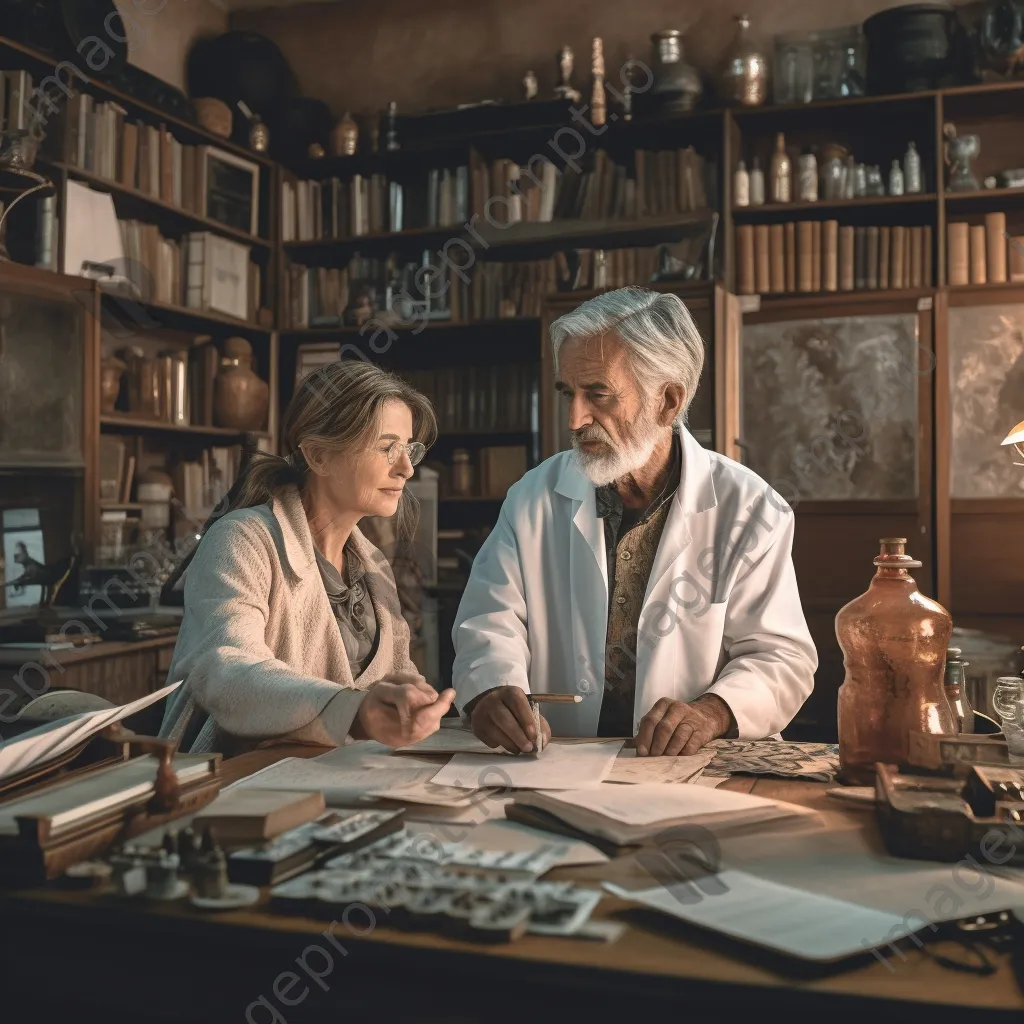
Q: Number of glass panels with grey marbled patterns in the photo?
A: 2